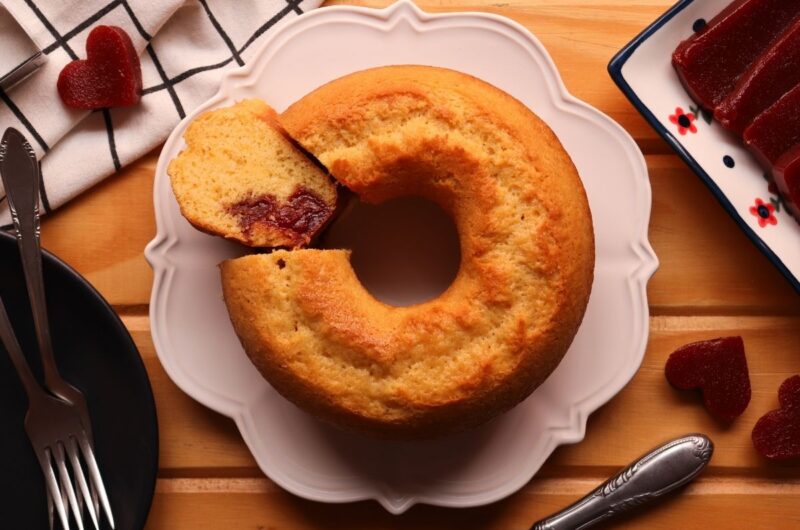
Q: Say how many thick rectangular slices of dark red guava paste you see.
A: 4